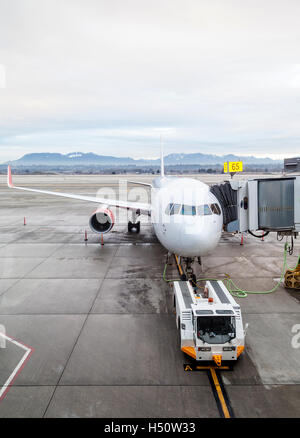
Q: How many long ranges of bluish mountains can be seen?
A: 1